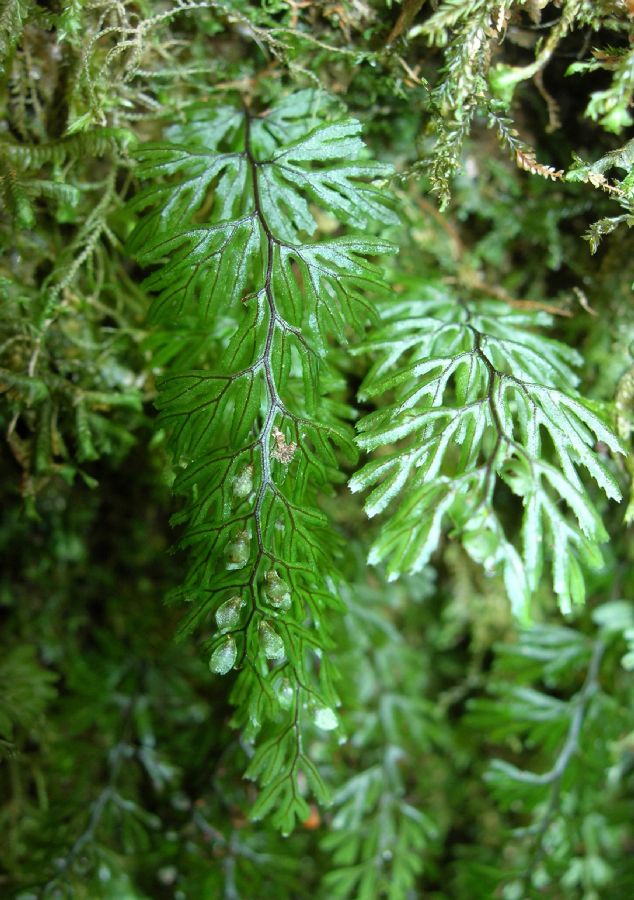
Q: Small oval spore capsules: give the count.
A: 8